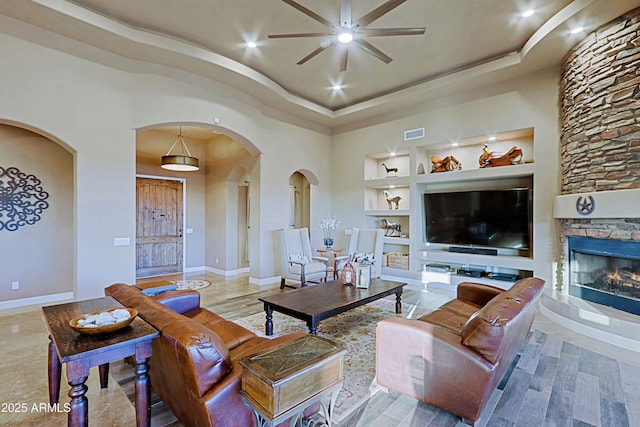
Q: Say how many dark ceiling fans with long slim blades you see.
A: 1